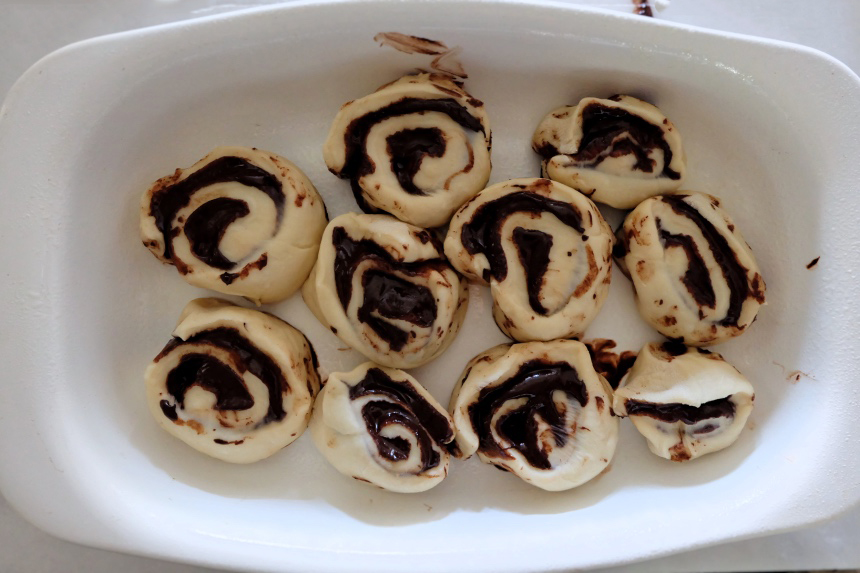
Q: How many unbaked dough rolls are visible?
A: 10